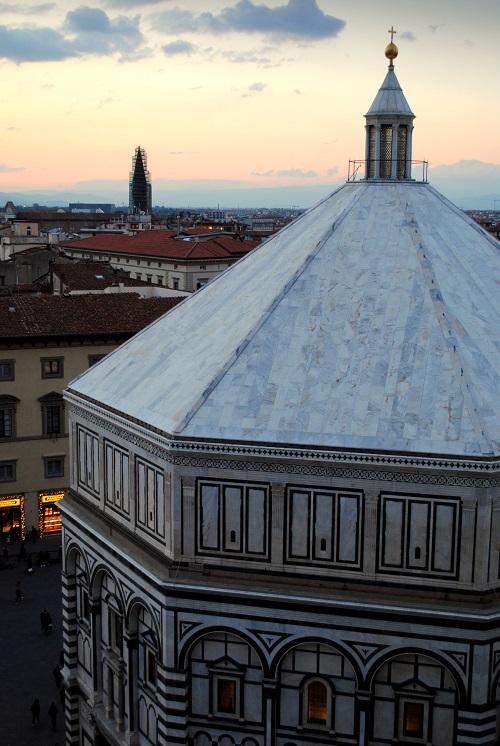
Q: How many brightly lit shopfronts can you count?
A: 2